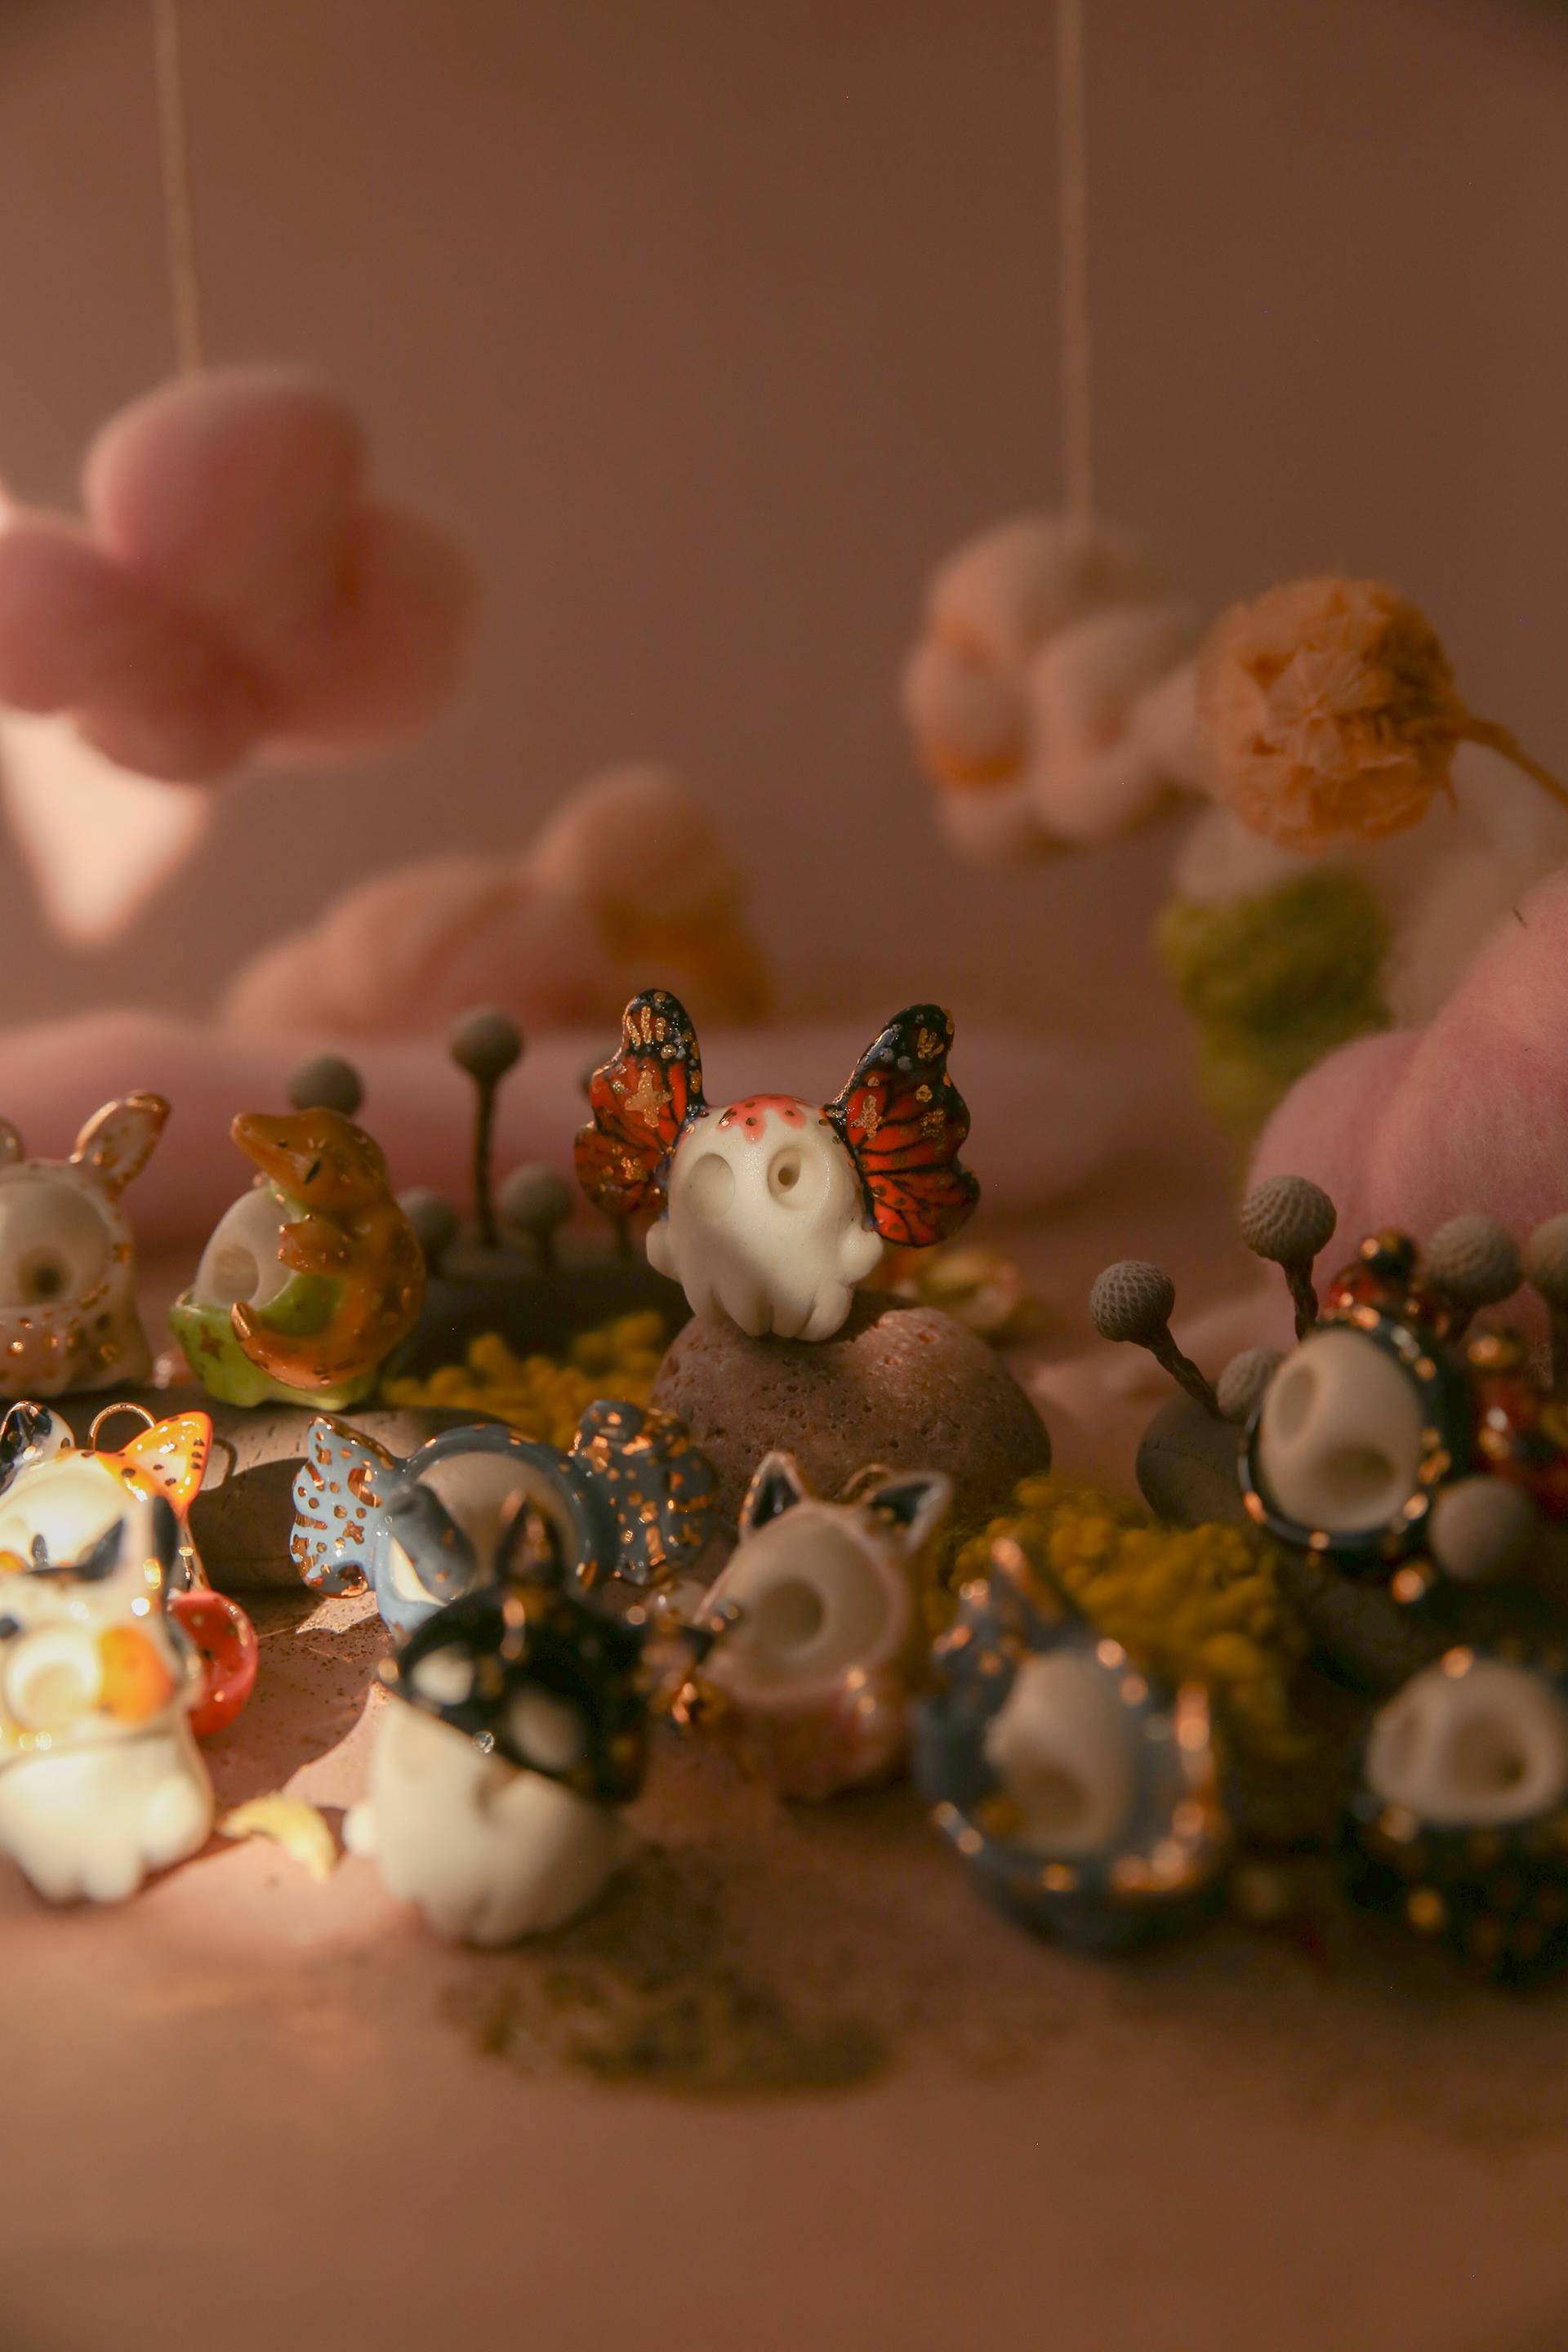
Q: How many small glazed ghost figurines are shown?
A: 11